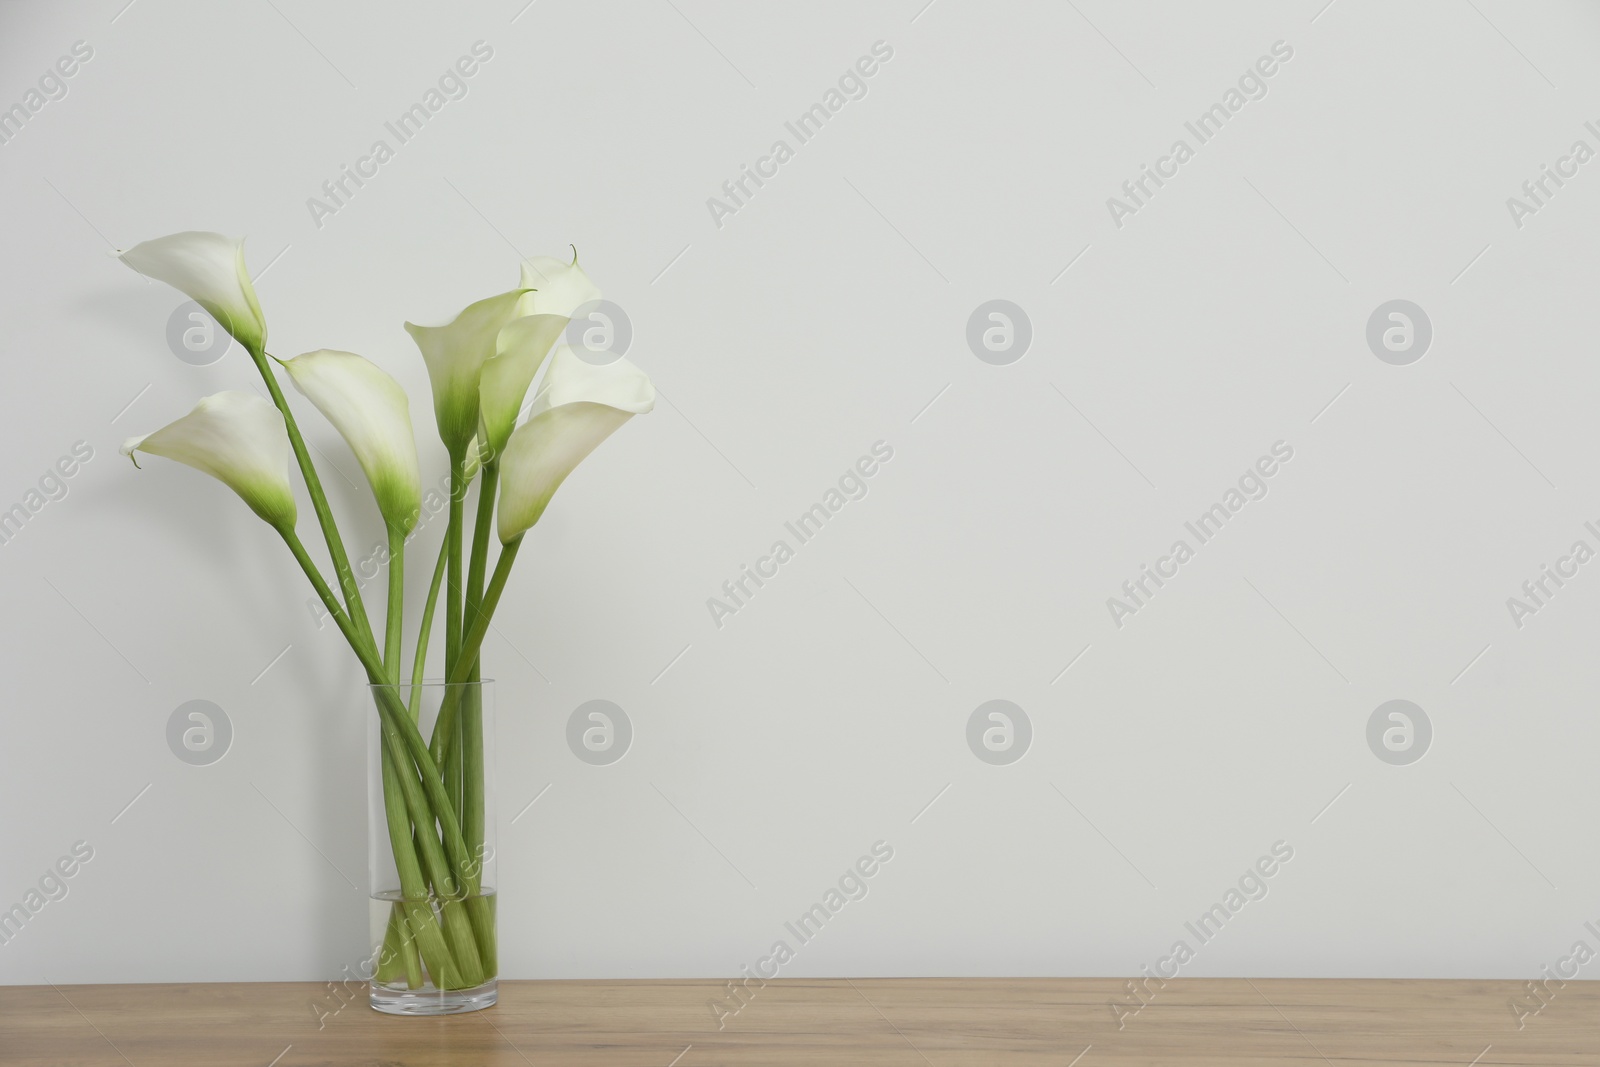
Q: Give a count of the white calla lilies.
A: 7